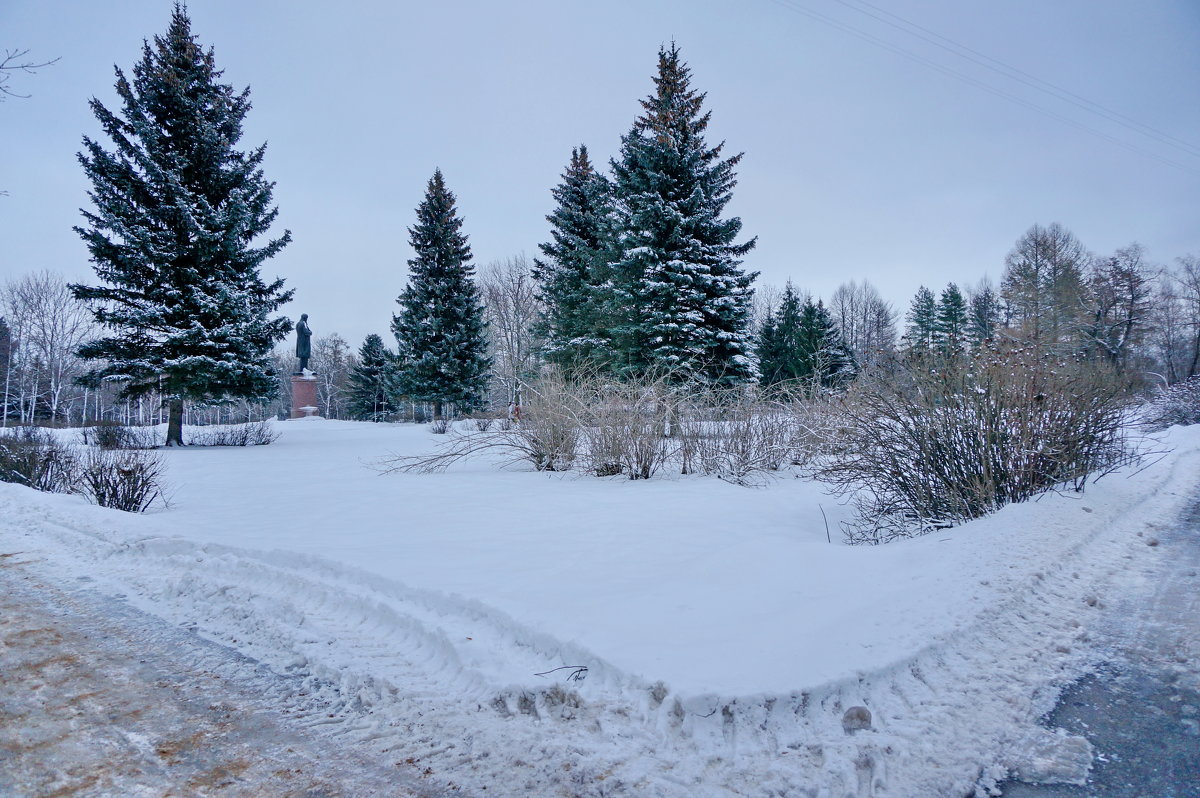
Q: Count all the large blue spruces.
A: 4